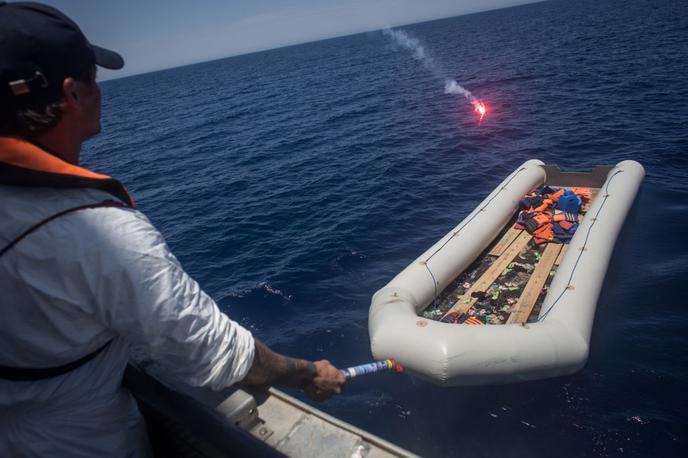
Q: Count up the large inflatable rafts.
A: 1